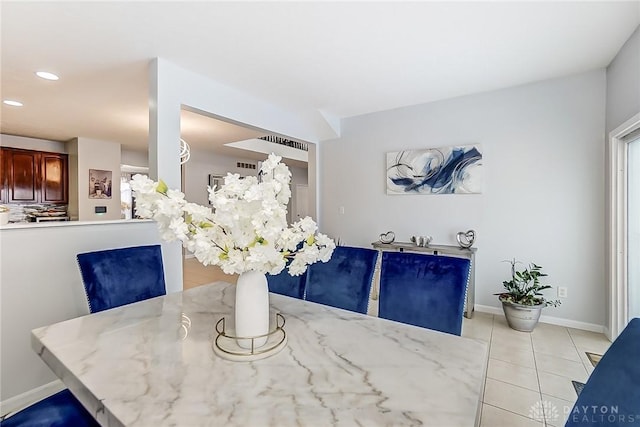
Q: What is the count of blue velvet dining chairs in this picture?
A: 6